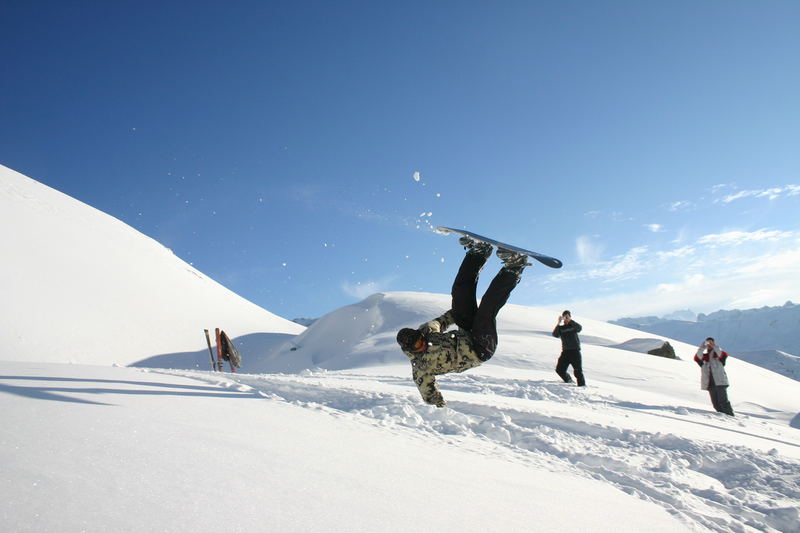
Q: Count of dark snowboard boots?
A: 2